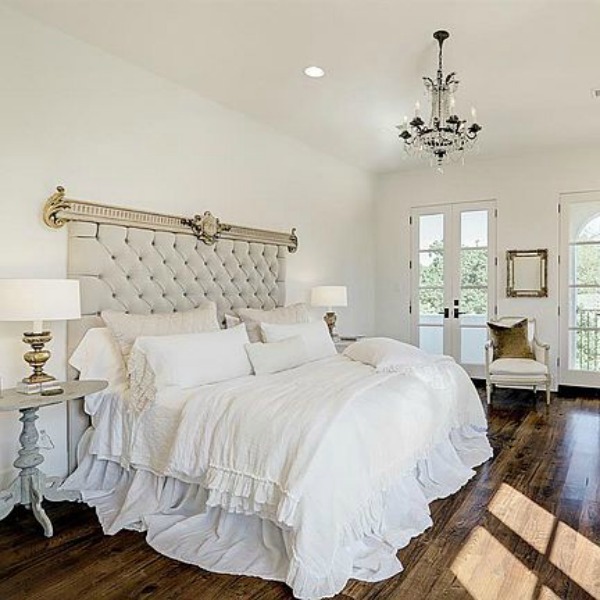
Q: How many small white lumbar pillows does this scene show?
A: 1